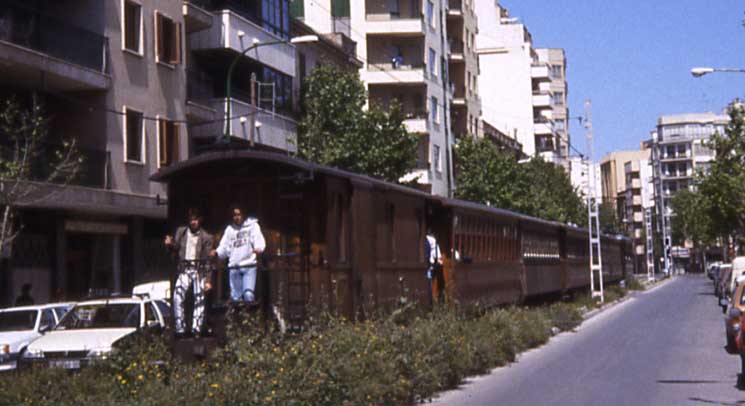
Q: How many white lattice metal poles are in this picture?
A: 3